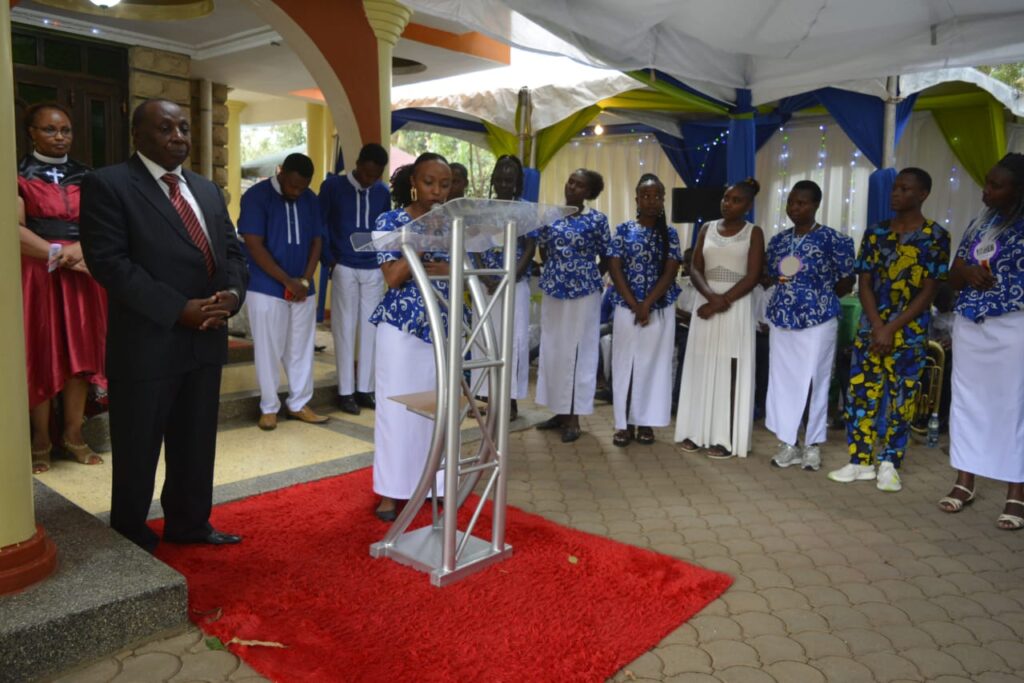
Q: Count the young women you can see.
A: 7